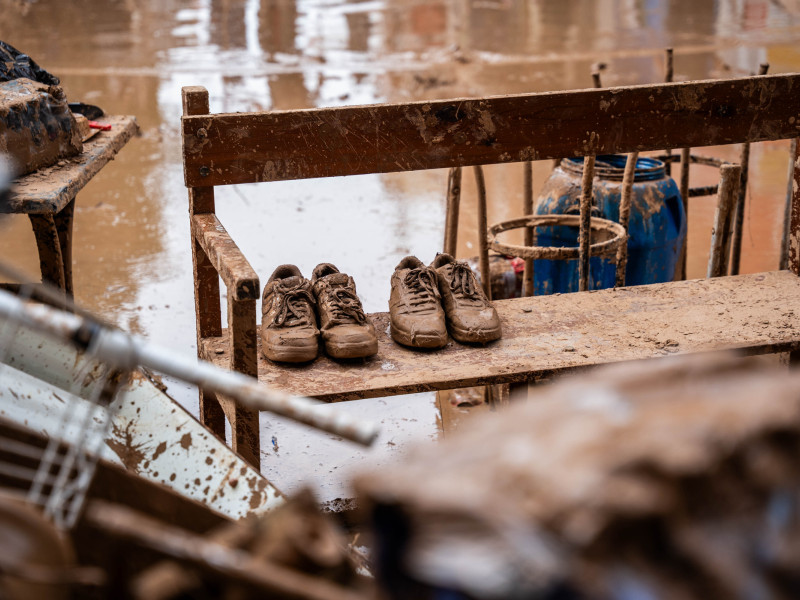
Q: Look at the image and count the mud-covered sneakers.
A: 4